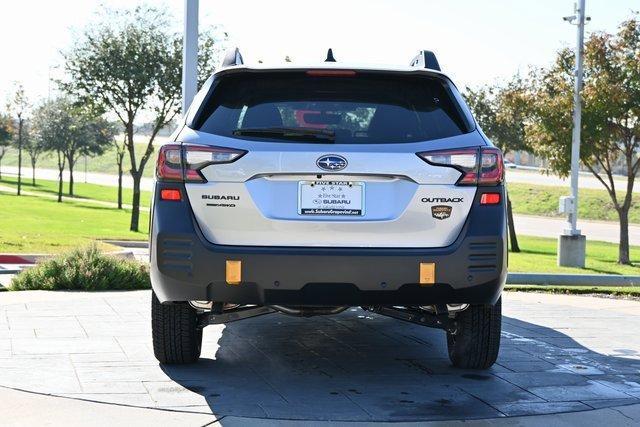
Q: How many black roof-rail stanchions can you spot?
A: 2